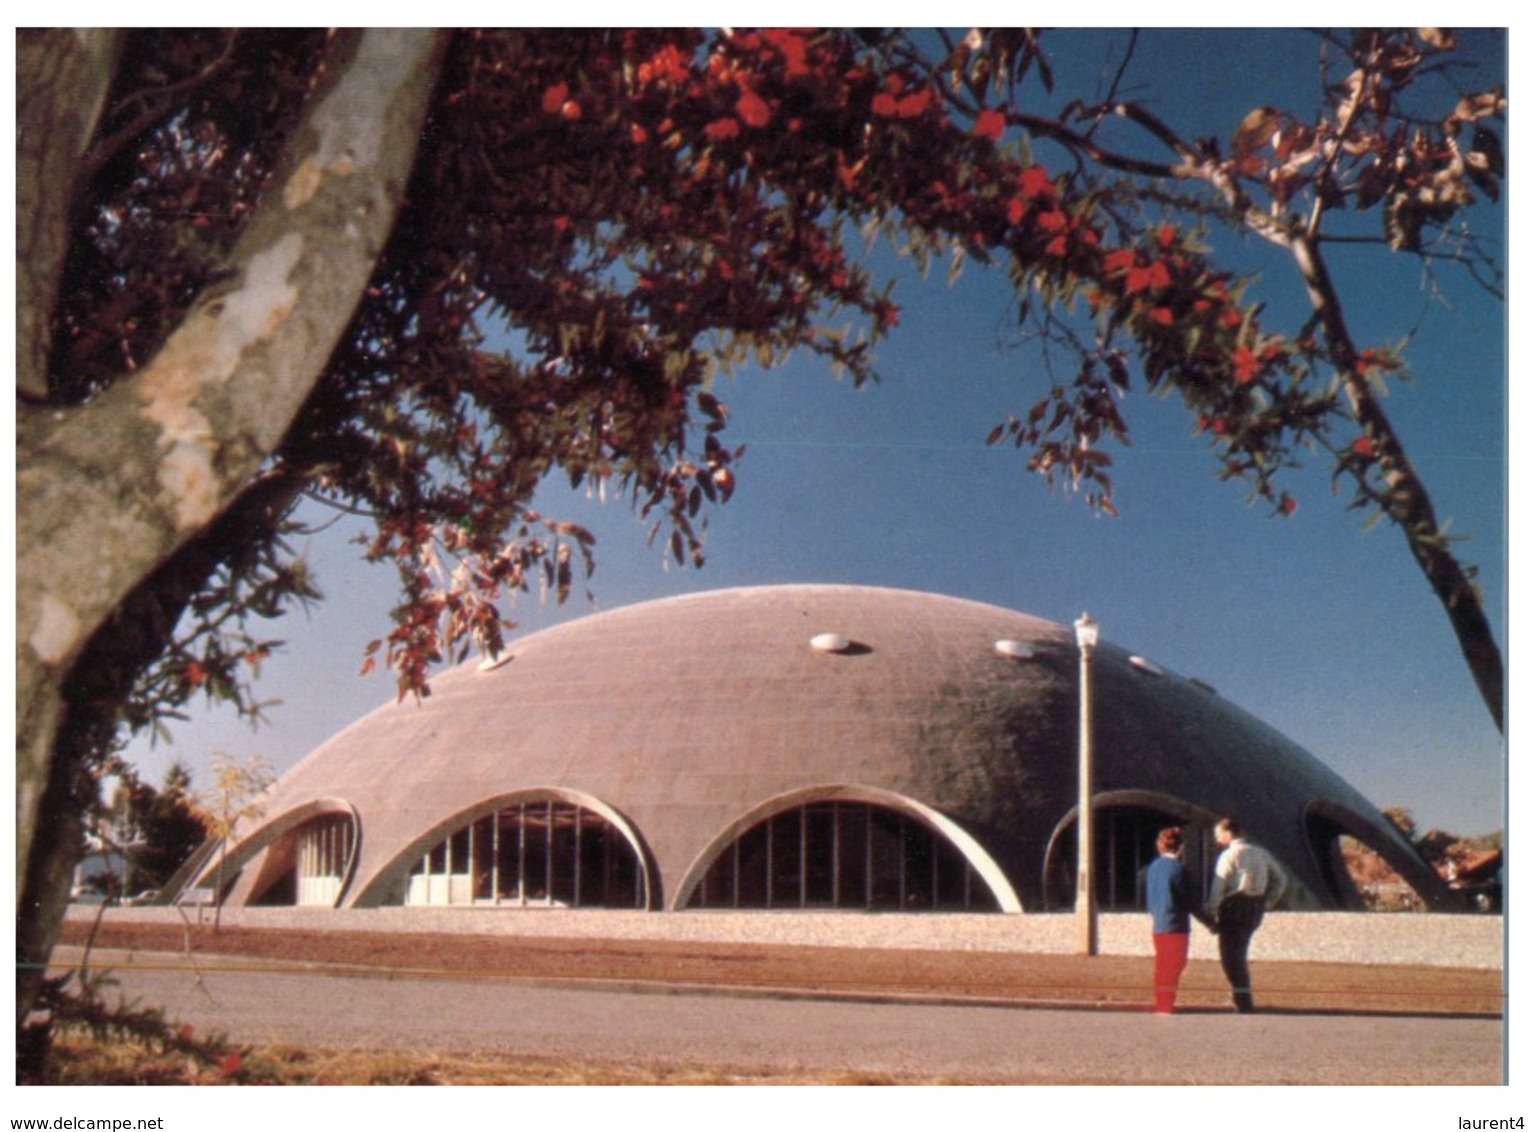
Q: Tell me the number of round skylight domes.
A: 5